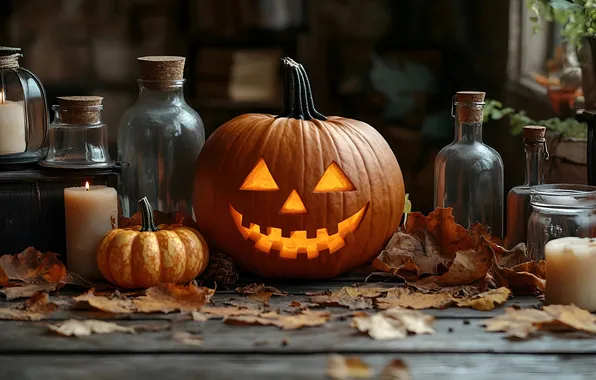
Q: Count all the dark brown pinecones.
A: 1